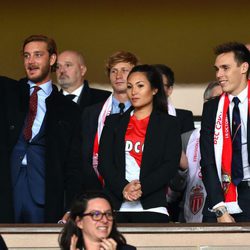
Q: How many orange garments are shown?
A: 0